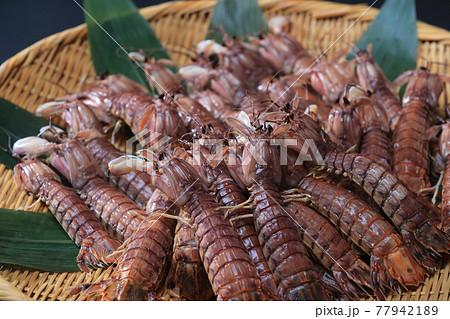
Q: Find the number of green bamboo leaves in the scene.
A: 5